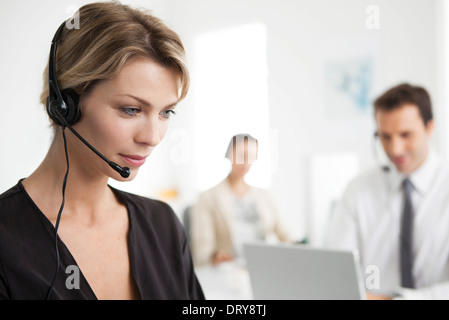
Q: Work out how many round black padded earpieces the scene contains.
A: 1